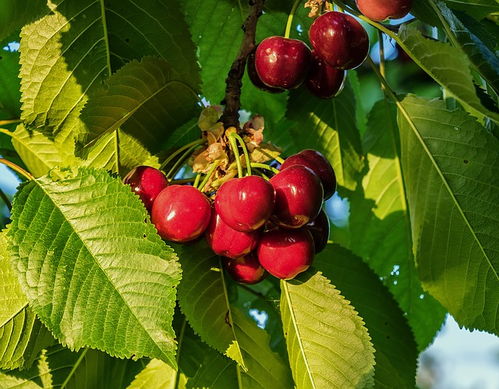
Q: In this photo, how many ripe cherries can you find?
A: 14